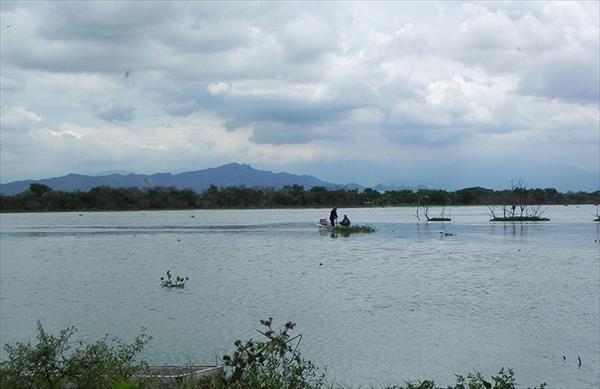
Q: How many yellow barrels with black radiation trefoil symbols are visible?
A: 0